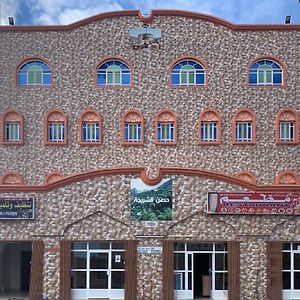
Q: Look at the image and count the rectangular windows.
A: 8